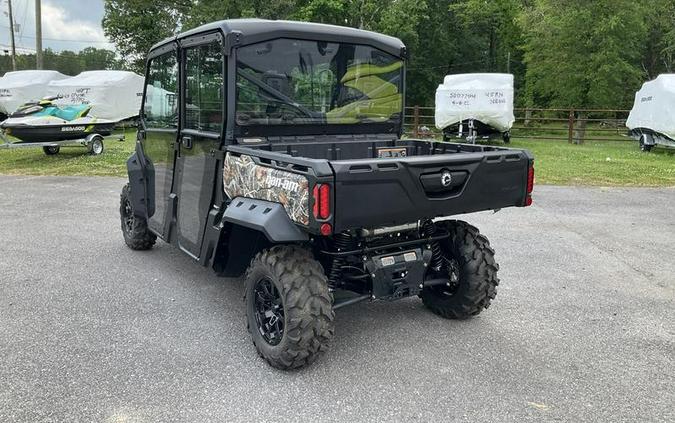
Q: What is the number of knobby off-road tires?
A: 3